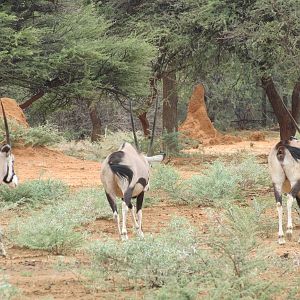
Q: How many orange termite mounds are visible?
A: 2